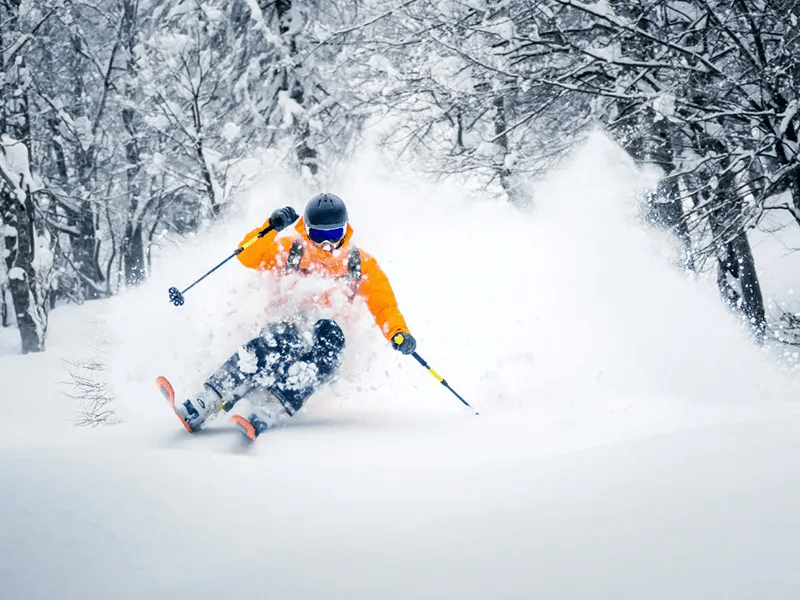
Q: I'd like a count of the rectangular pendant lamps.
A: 0